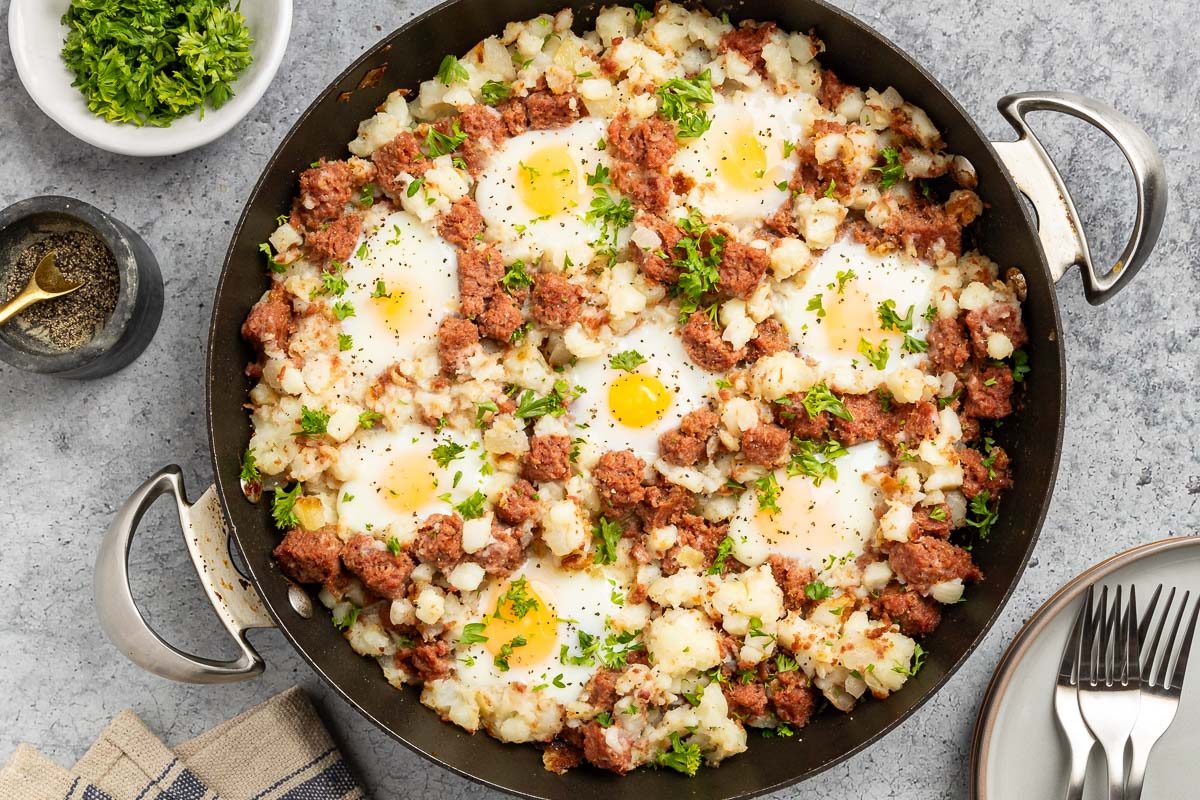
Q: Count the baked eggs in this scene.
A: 8